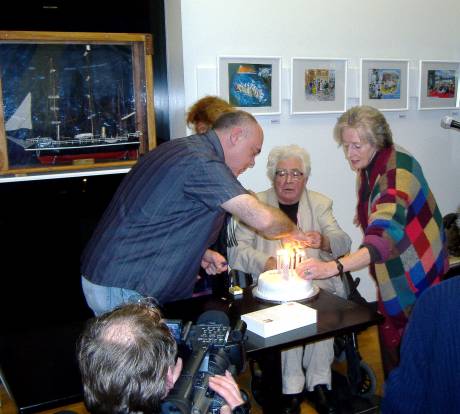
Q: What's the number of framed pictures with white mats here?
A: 4